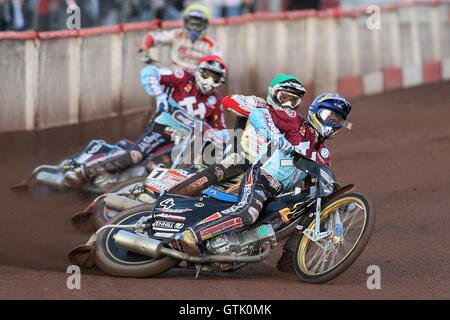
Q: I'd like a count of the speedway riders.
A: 4